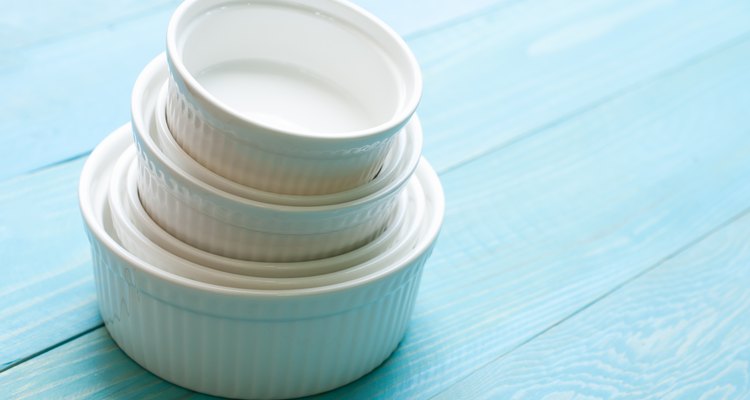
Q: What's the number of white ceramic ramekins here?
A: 6